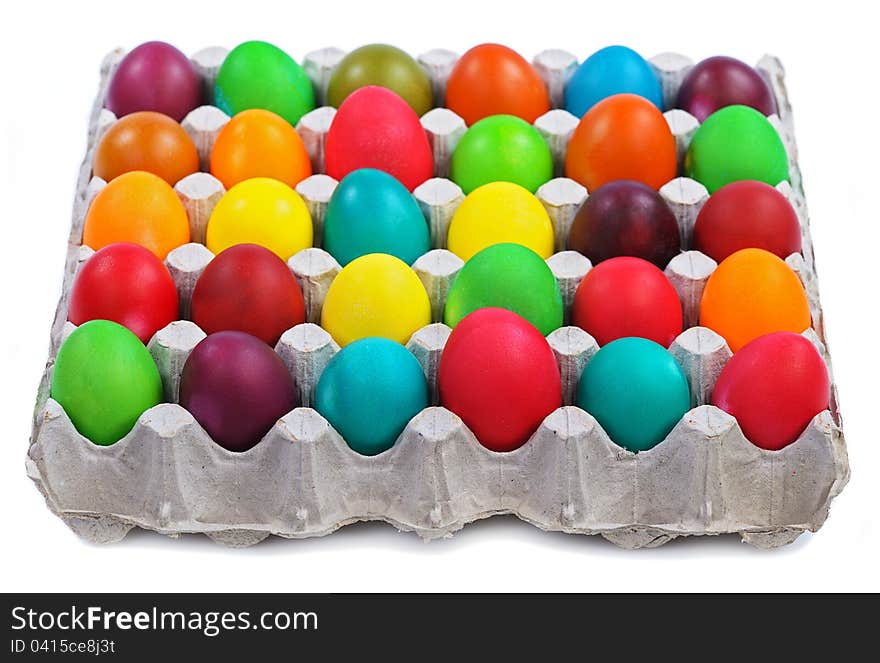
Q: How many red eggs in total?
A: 7